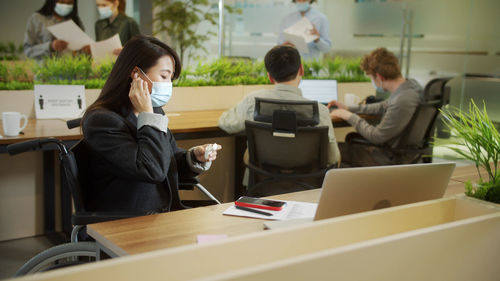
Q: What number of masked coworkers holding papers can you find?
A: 3